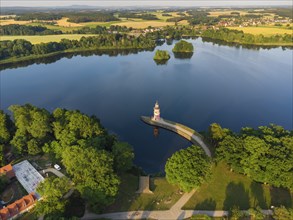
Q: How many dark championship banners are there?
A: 0